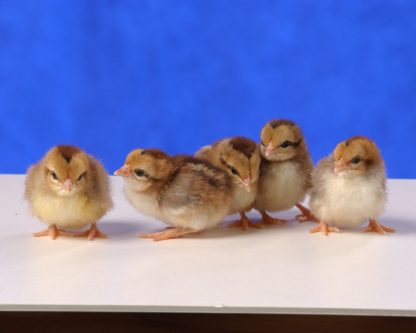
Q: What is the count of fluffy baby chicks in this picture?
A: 5